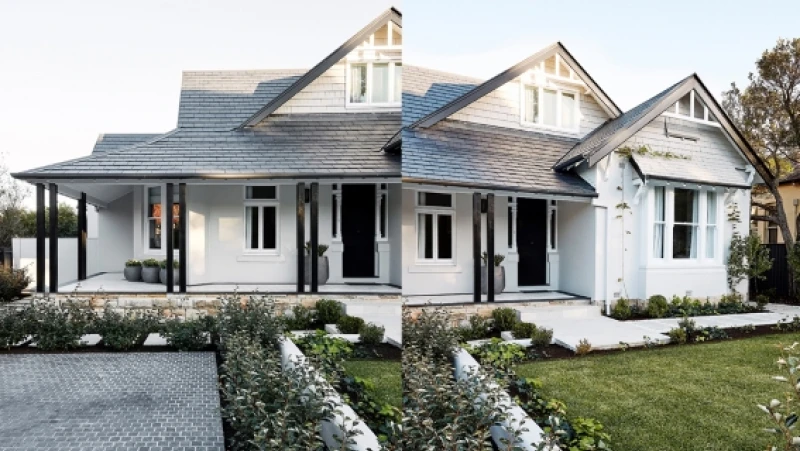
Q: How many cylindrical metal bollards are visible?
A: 0